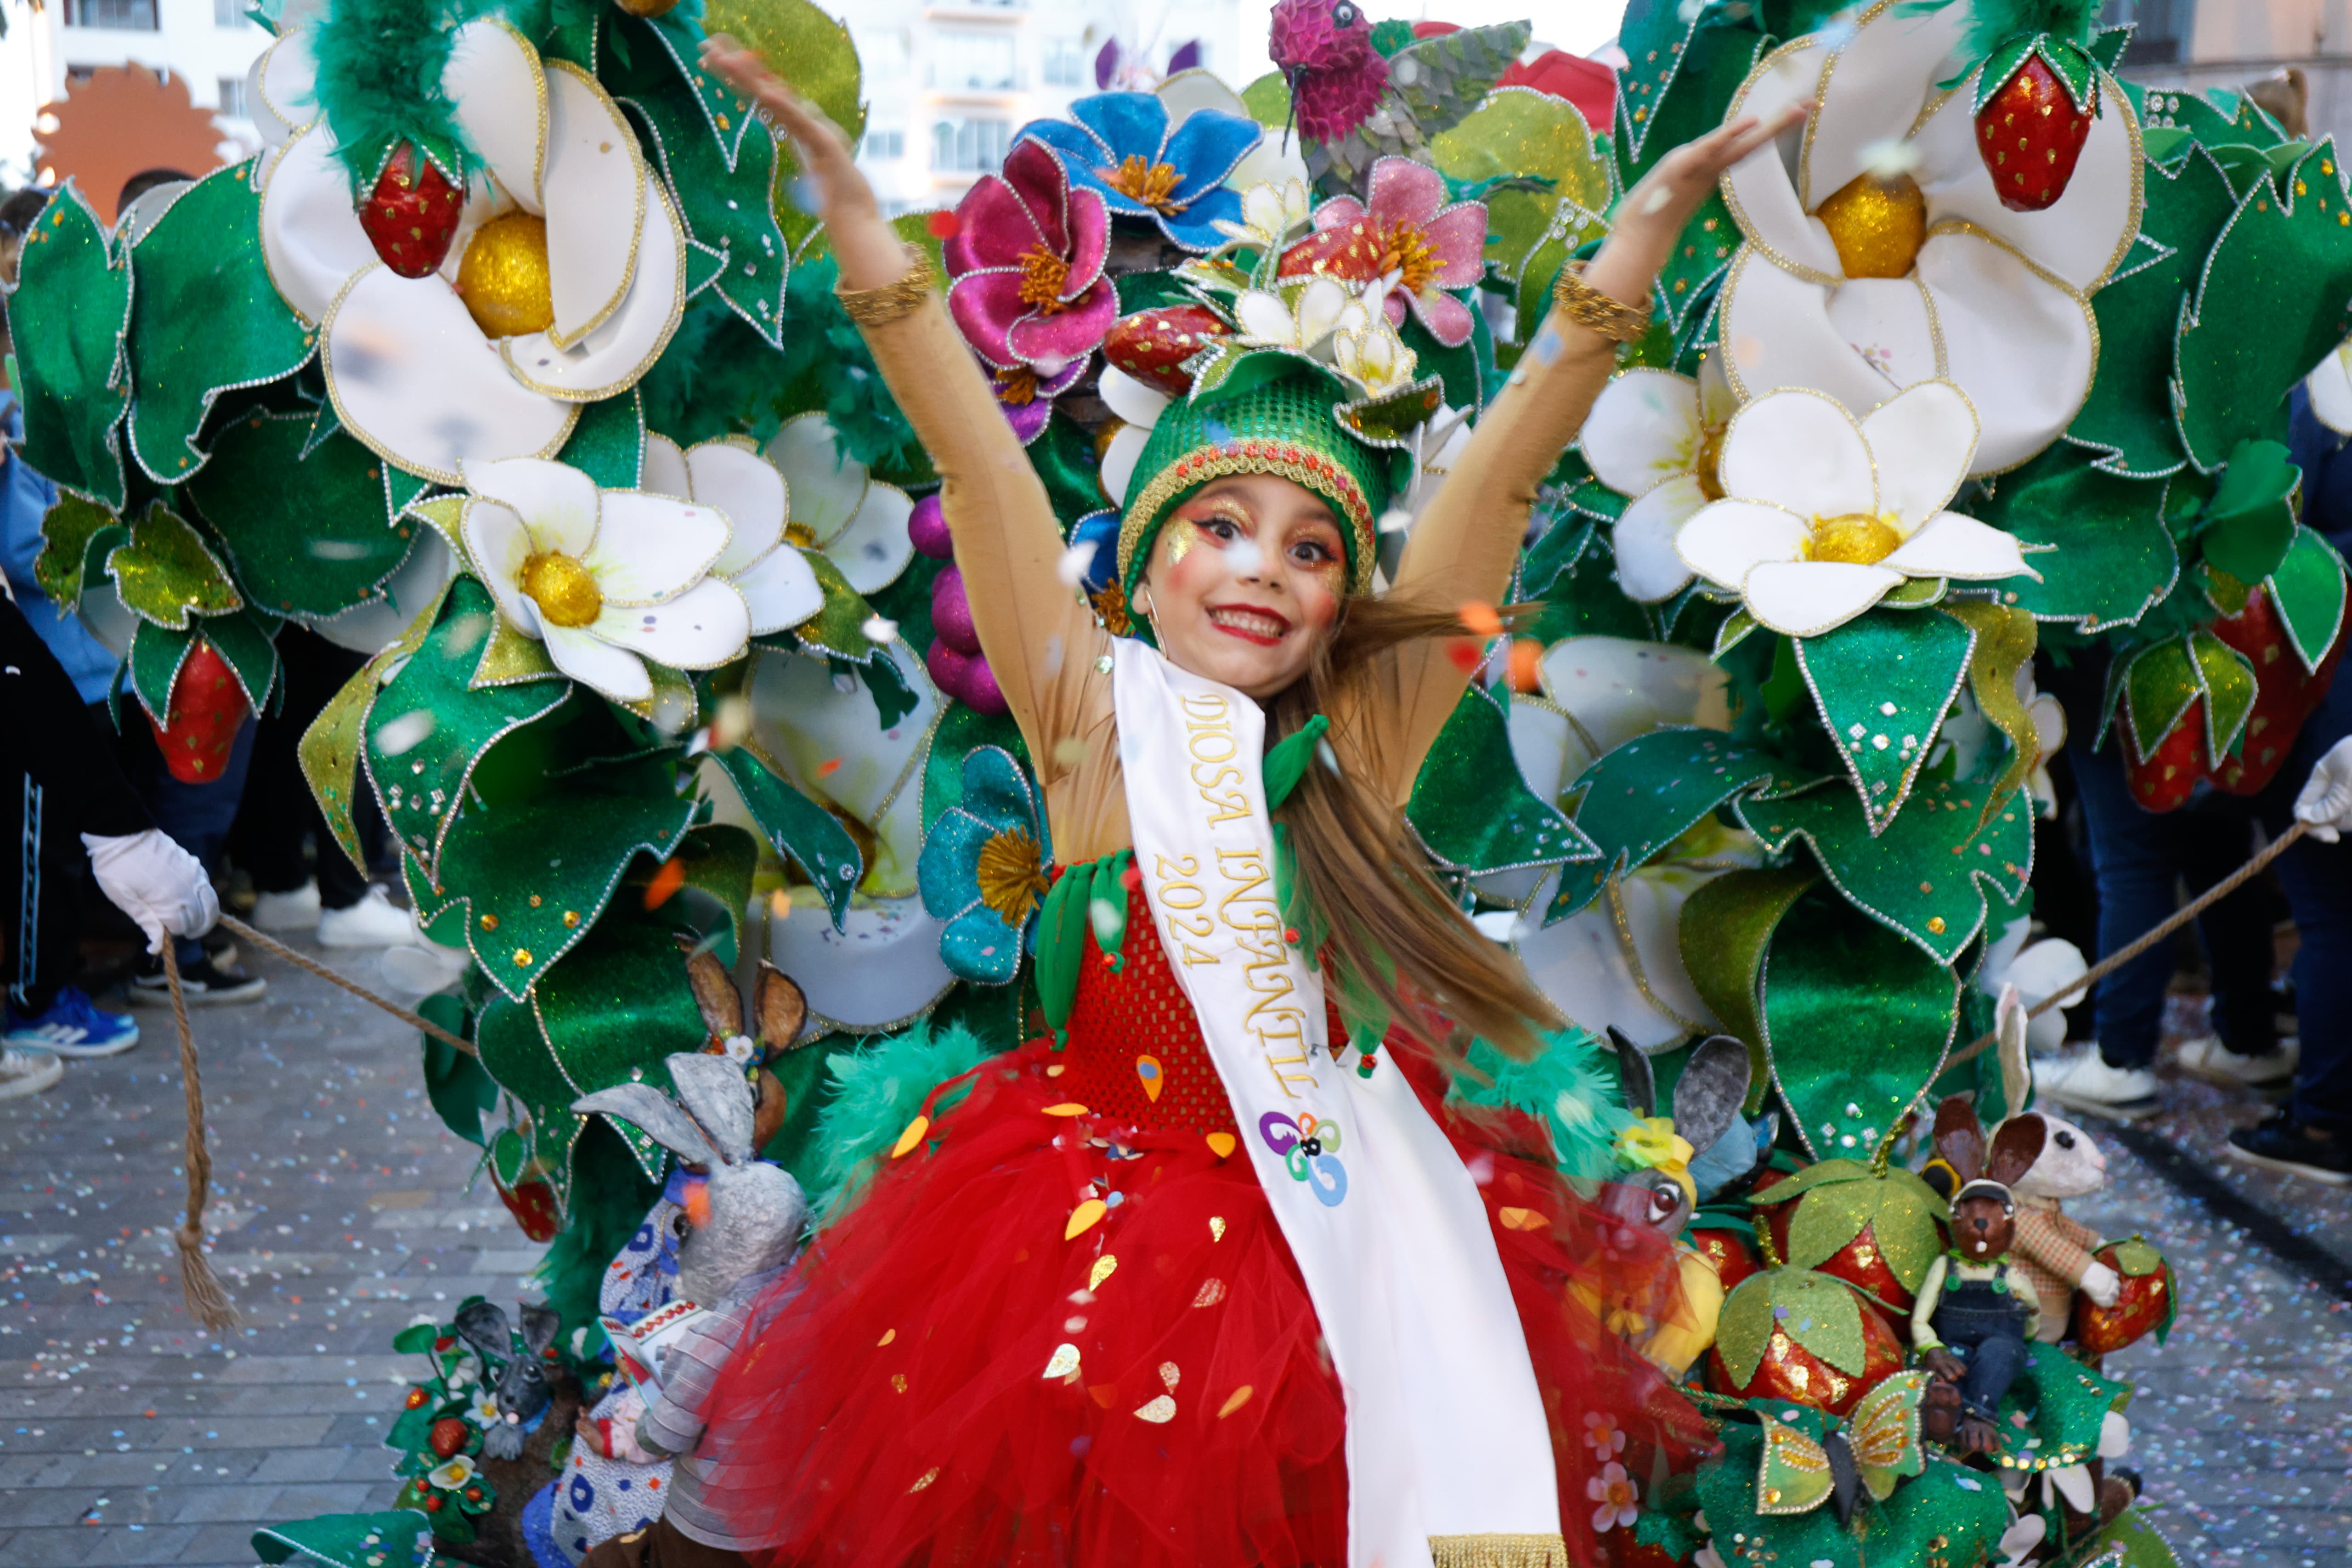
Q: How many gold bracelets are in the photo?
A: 2